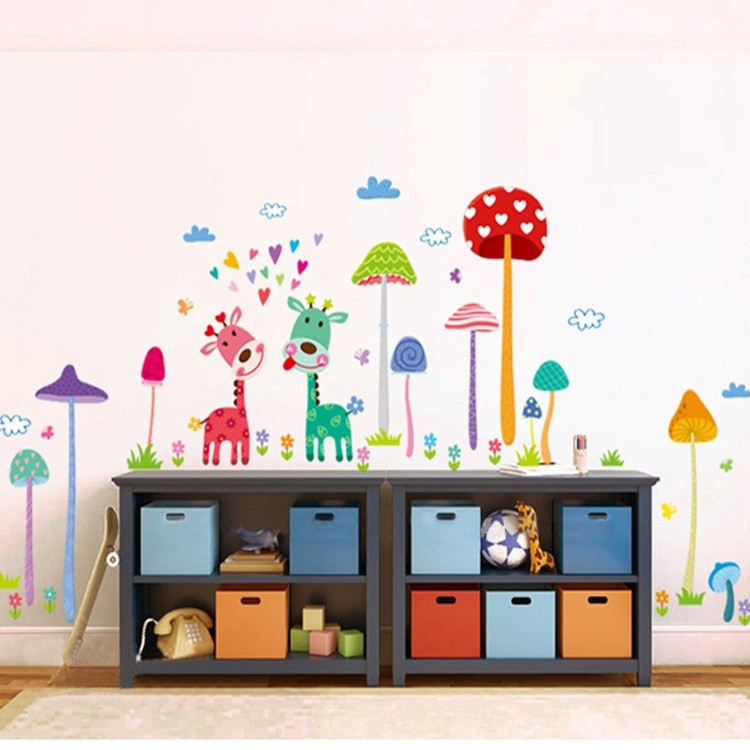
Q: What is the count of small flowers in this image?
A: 11